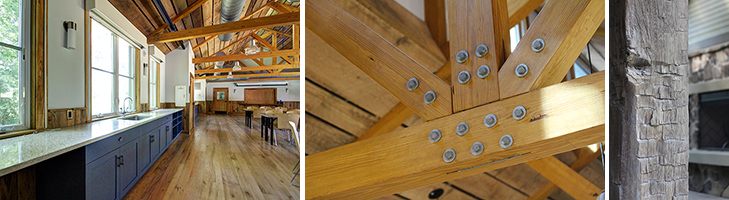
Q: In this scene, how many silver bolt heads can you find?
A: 15